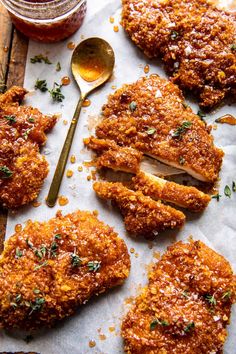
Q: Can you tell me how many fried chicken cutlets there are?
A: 5